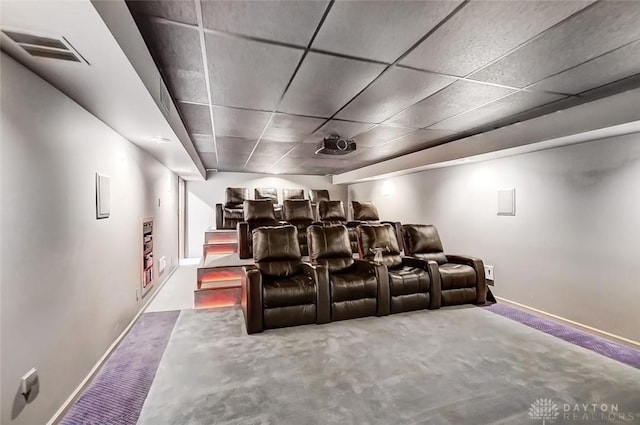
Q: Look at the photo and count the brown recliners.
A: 12